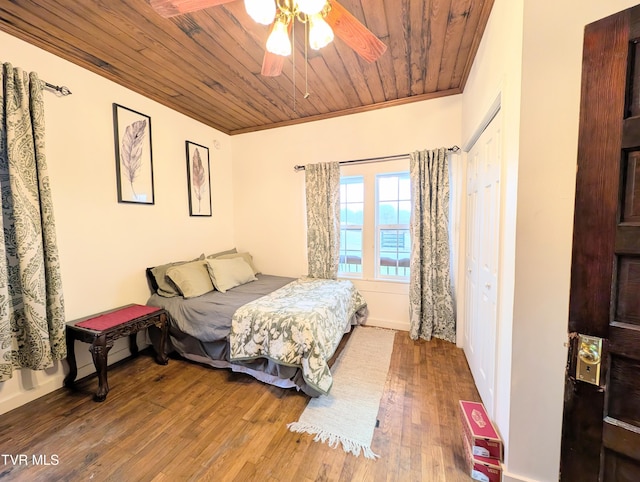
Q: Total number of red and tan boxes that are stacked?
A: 2